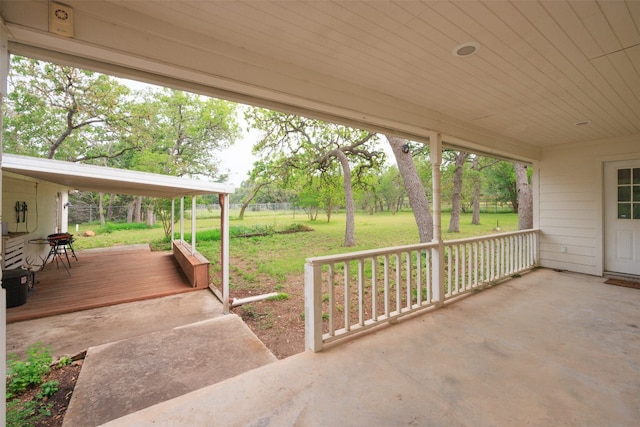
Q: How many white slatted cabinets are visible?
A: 1